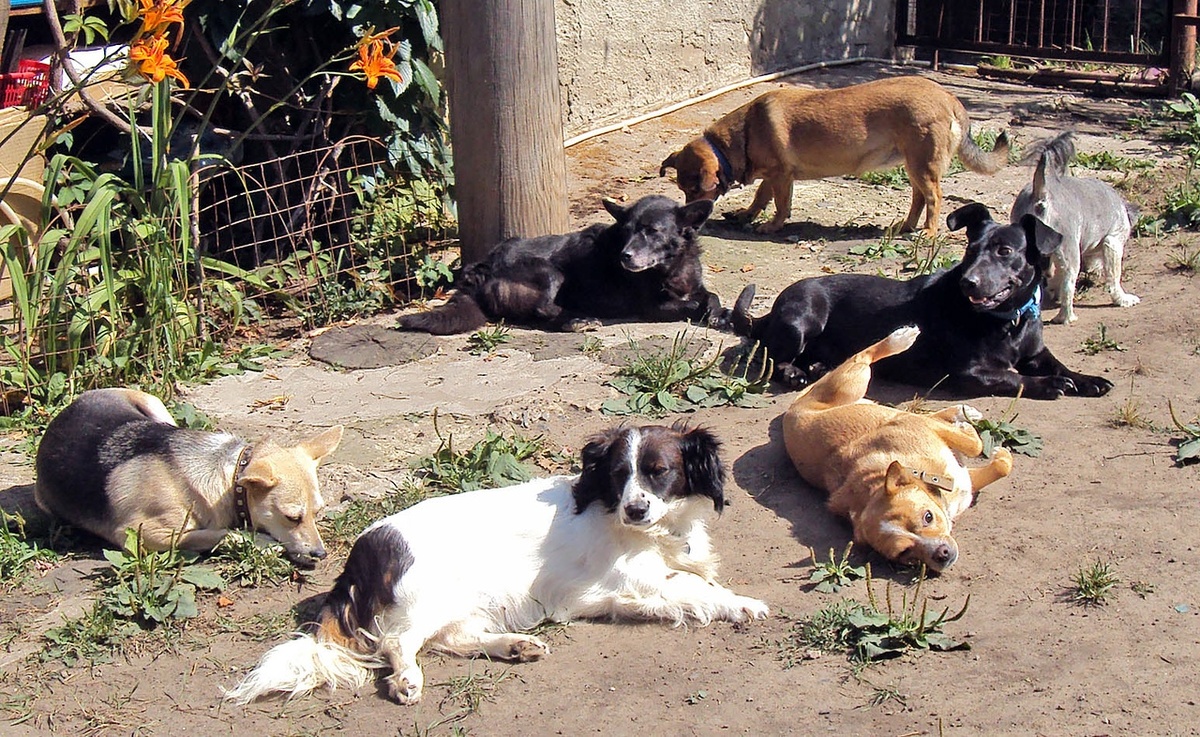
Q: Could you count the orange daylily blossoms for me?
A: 3